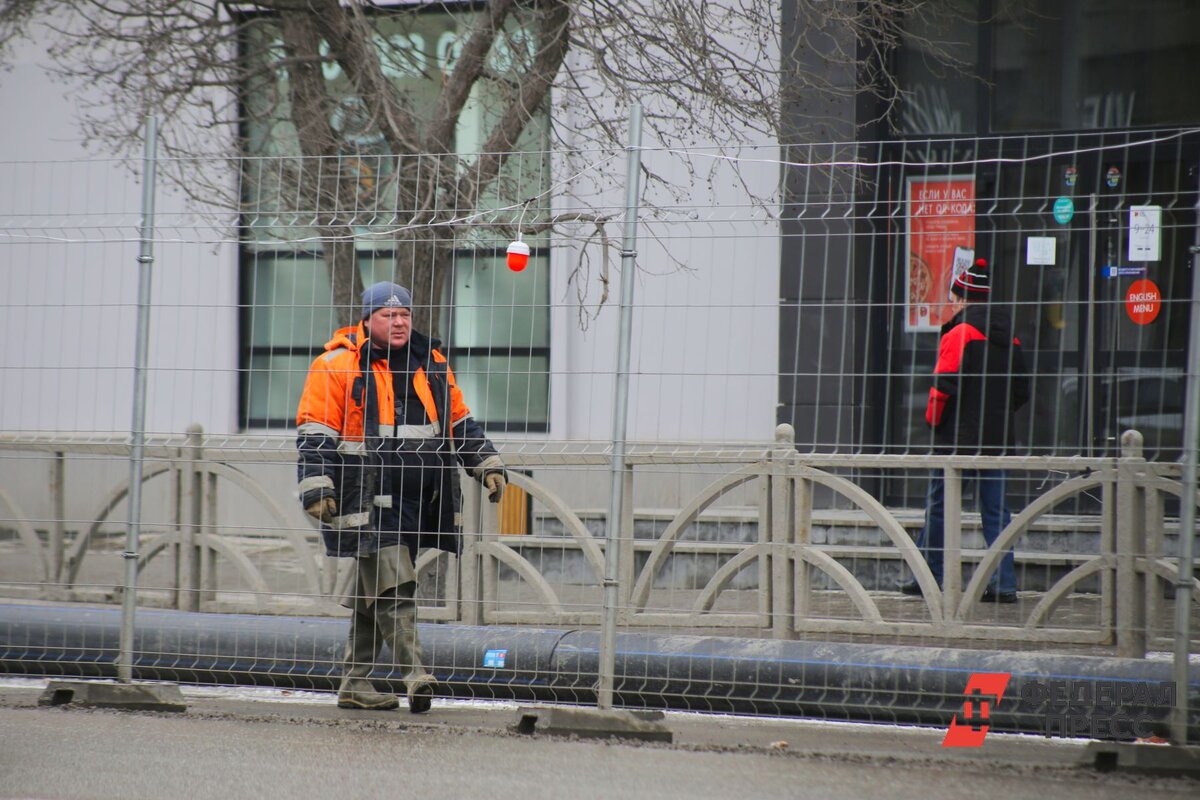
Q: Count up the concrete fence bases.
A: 3